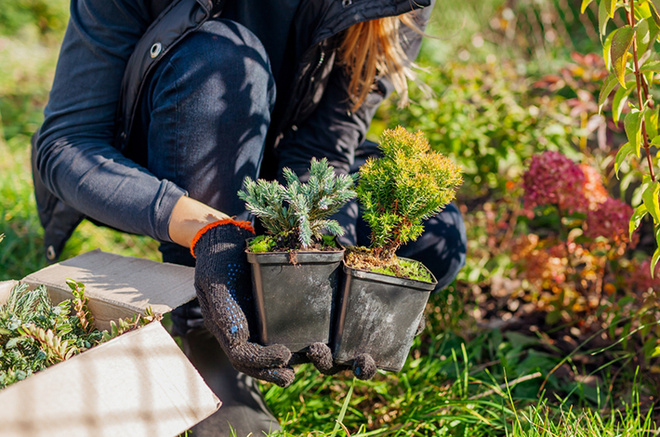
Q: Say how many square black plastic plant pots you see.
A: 2